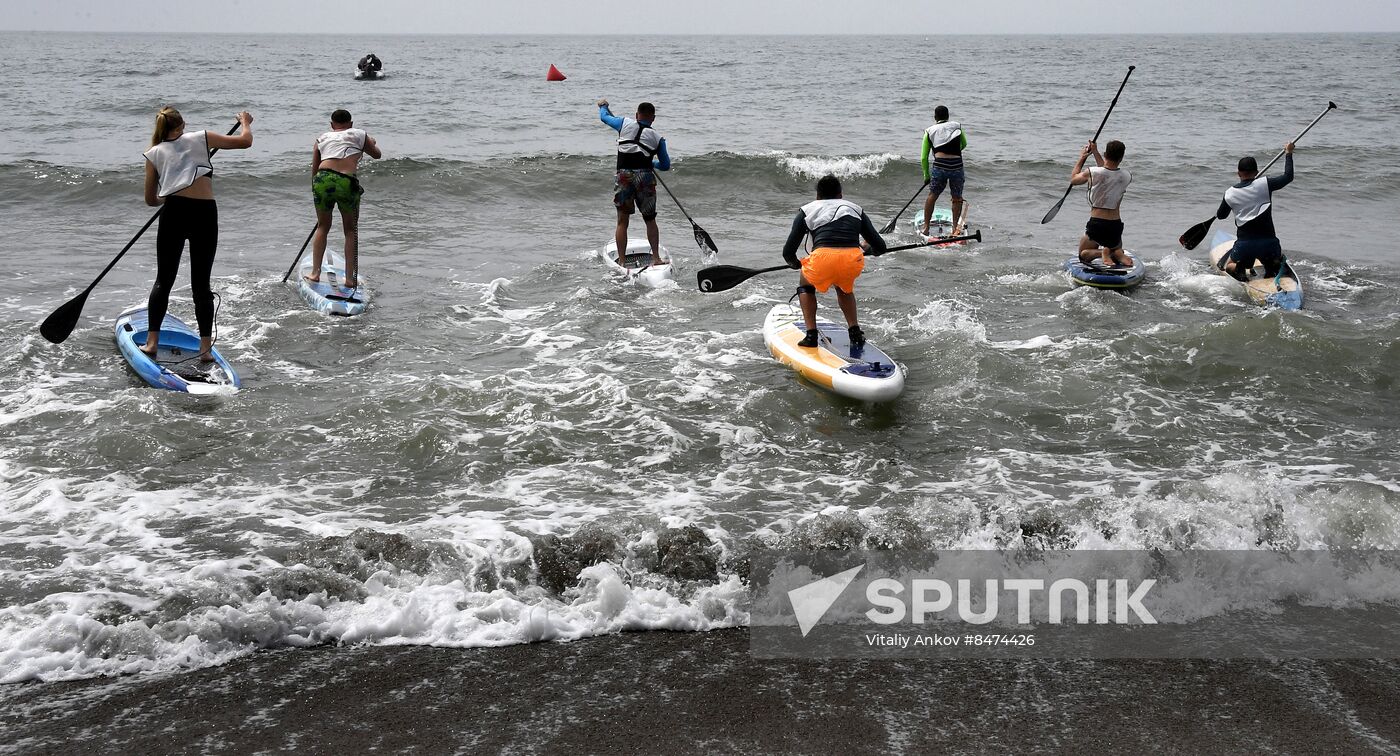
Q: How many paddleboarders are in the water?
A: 7